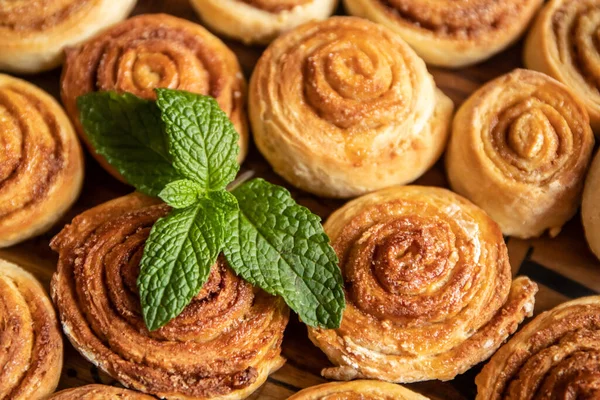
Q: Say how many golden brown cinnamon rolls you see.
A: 15